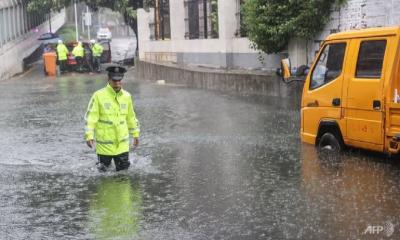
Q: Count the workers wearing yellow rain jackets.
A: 4